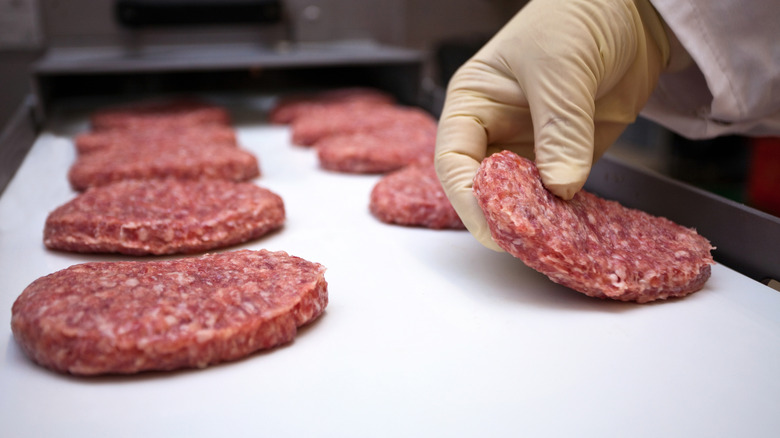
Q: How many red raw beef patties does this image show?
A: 10